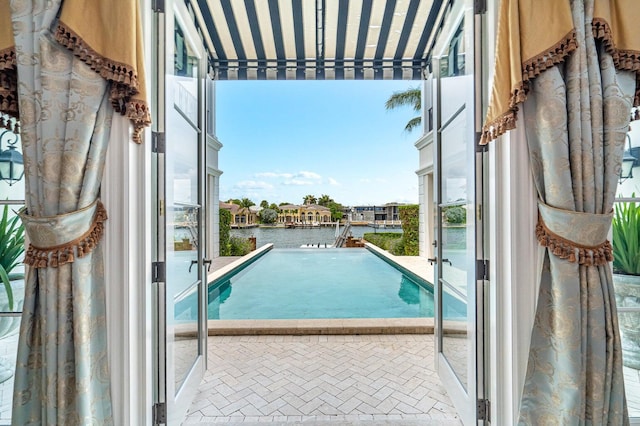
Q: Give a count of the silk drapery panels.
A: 2